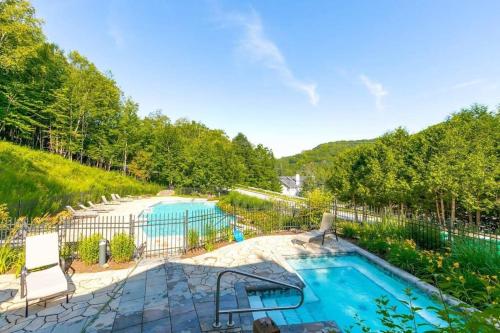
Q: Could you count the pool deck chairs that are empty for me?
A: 8